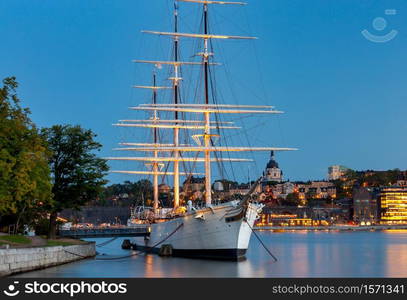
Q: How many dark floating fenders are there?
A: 2